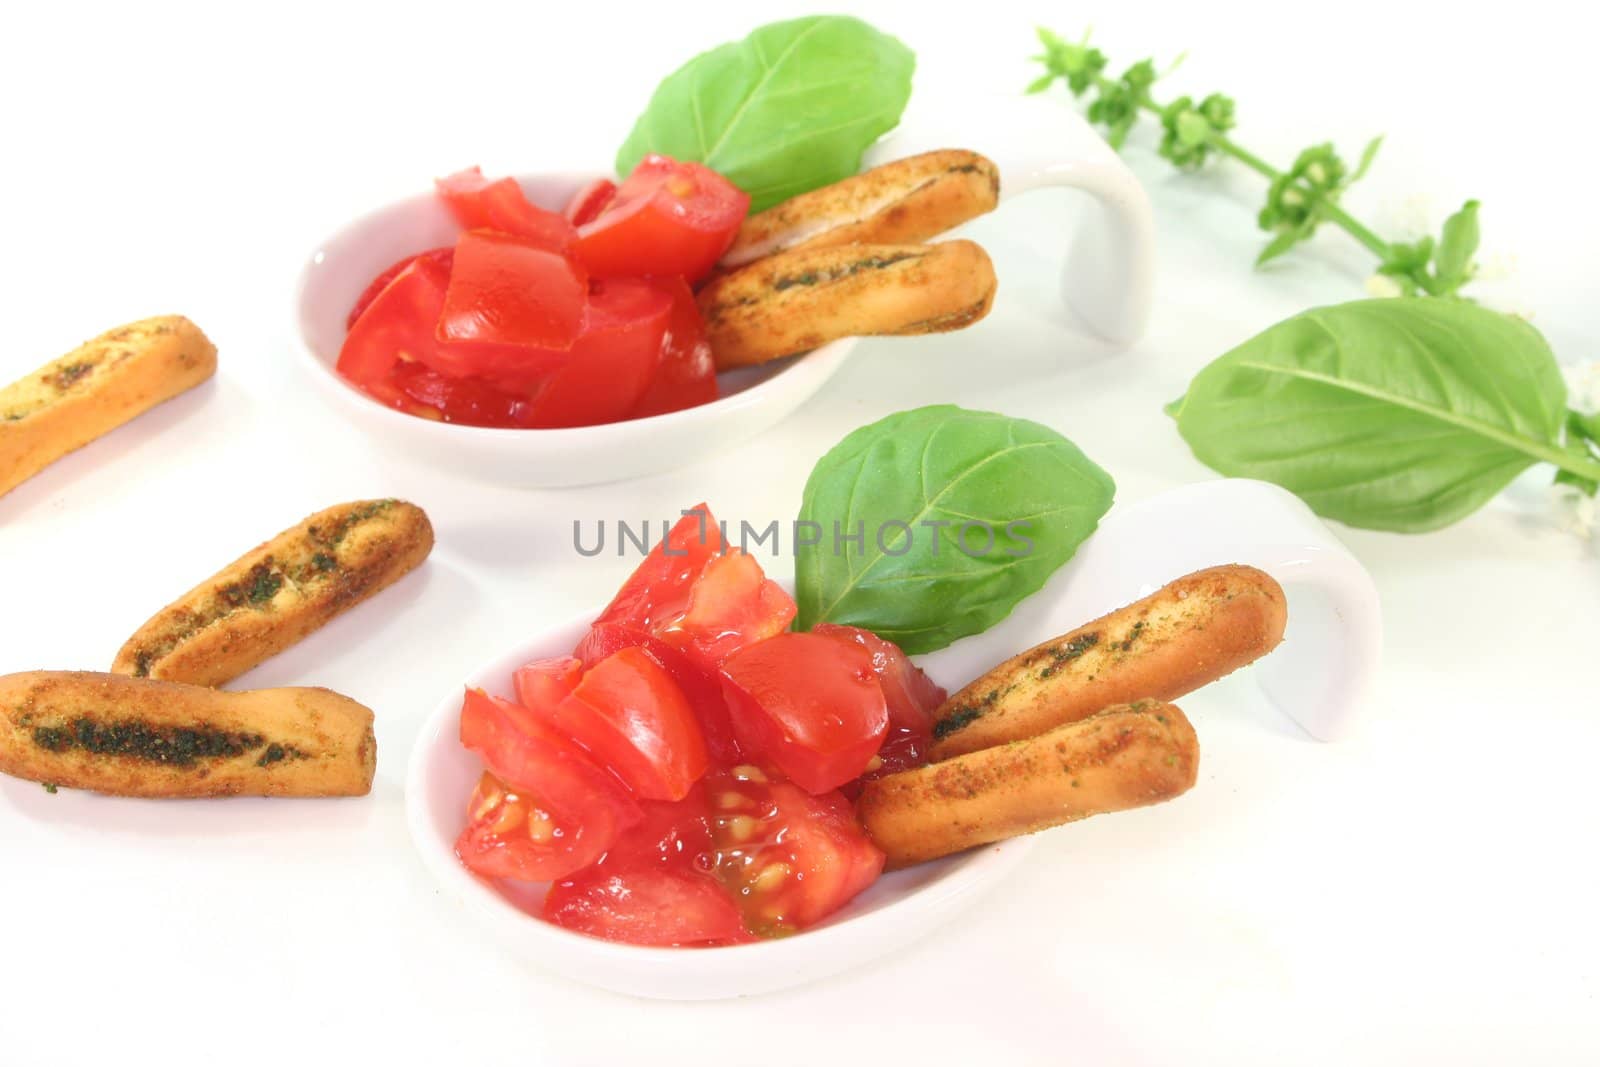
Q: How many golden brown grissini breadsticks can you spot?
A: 7